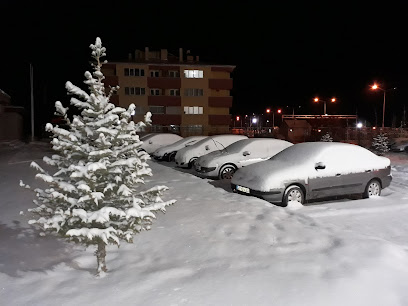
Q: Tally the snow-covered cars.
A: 5